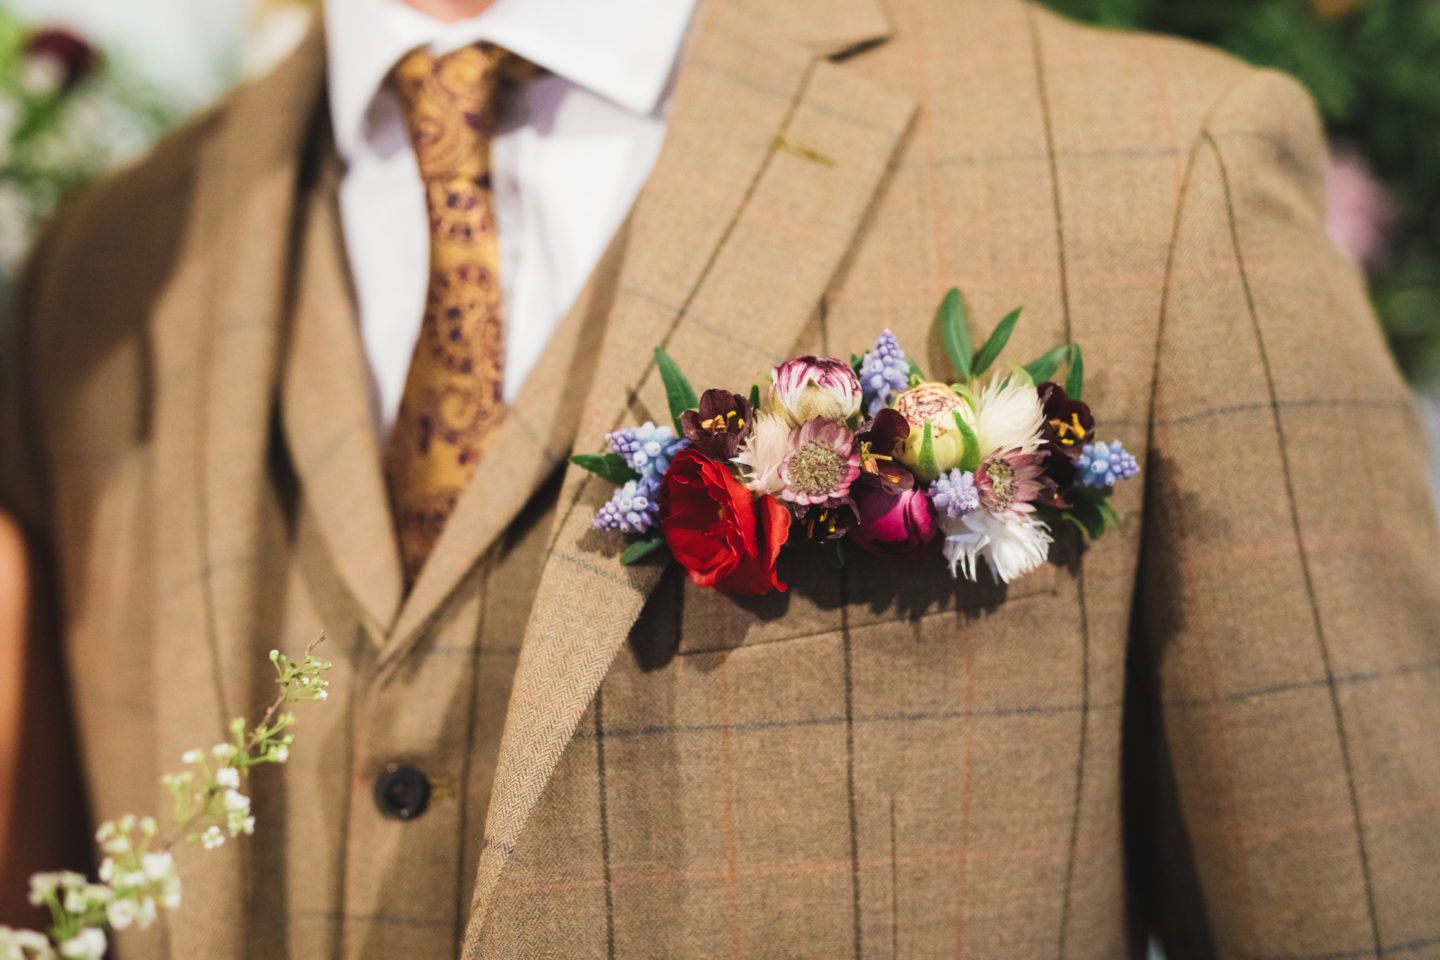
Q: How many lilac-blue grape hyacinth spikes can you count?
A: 5